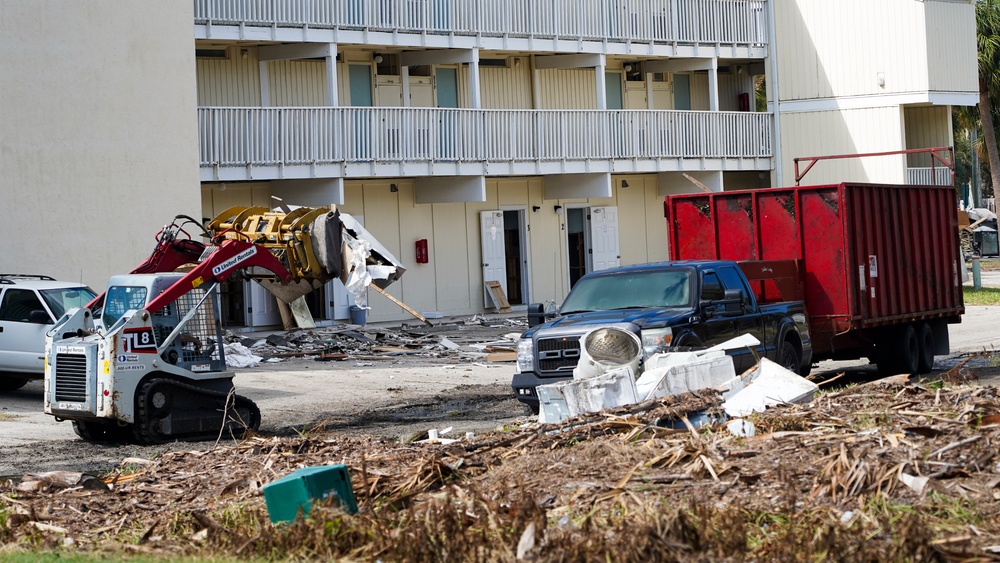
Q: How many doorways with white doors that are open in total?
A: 4